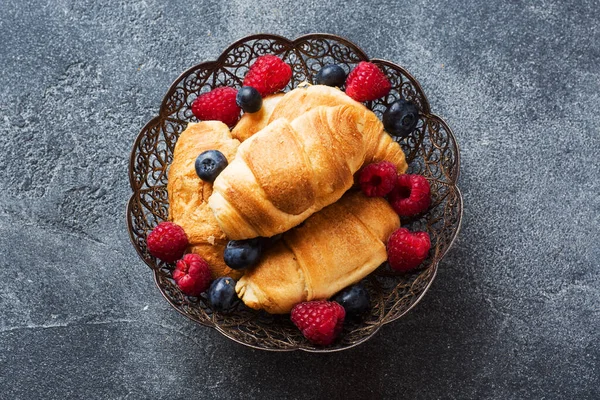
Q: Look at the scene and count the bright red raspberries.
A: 9